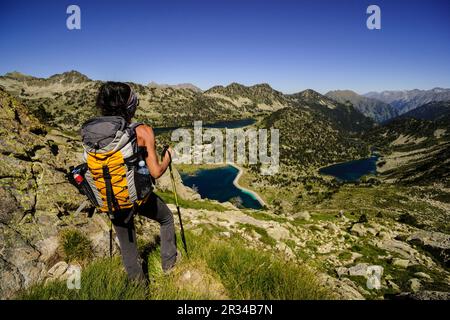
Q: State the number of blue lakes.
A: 3